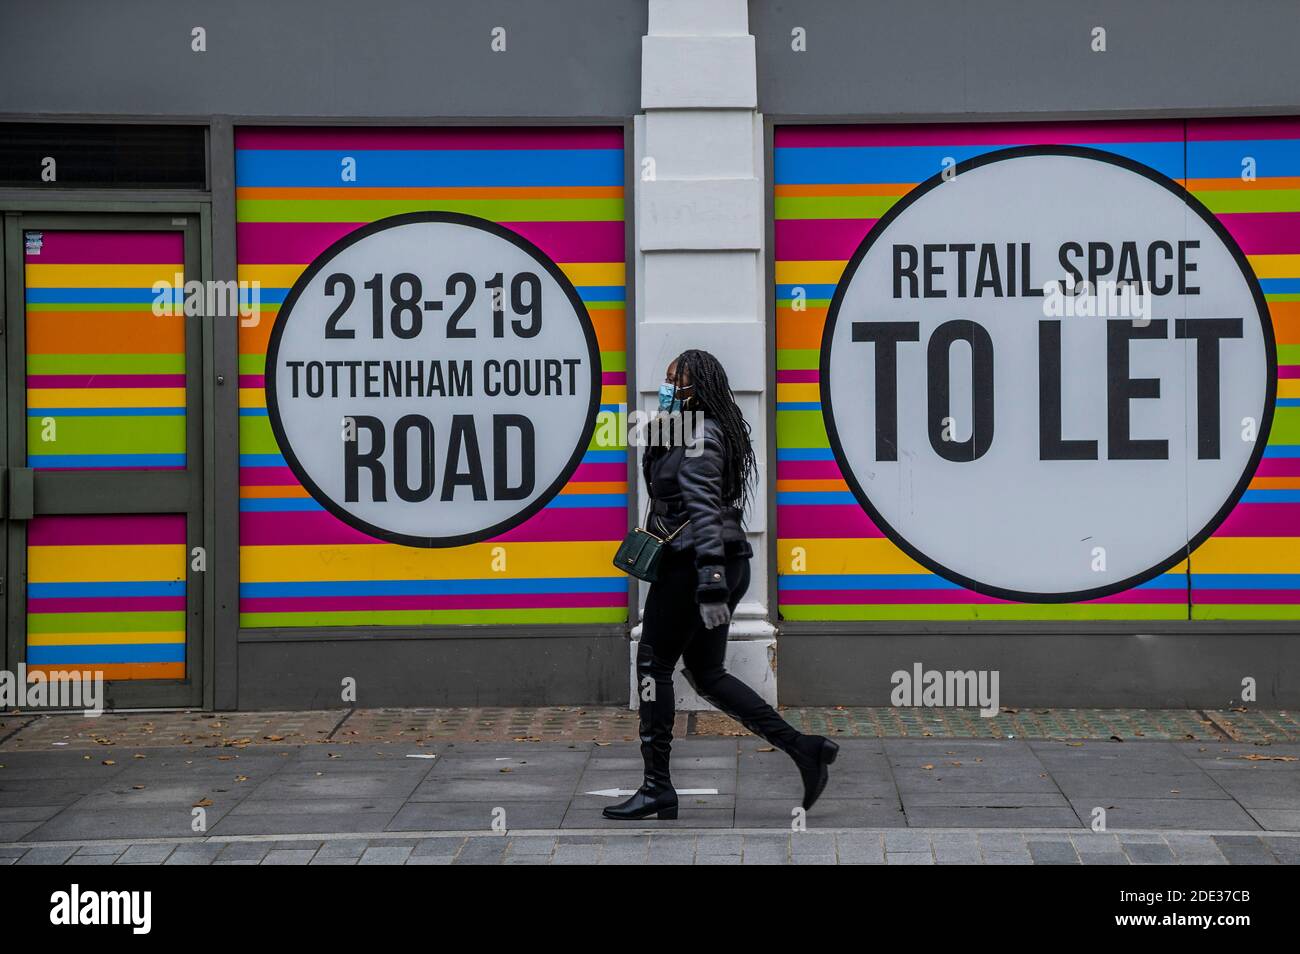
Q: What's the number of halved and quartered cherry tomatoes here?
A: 0